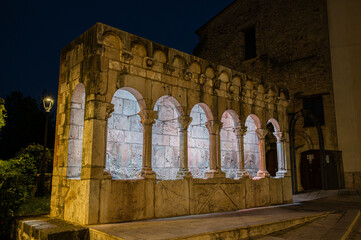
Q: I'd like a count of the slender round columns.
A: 6